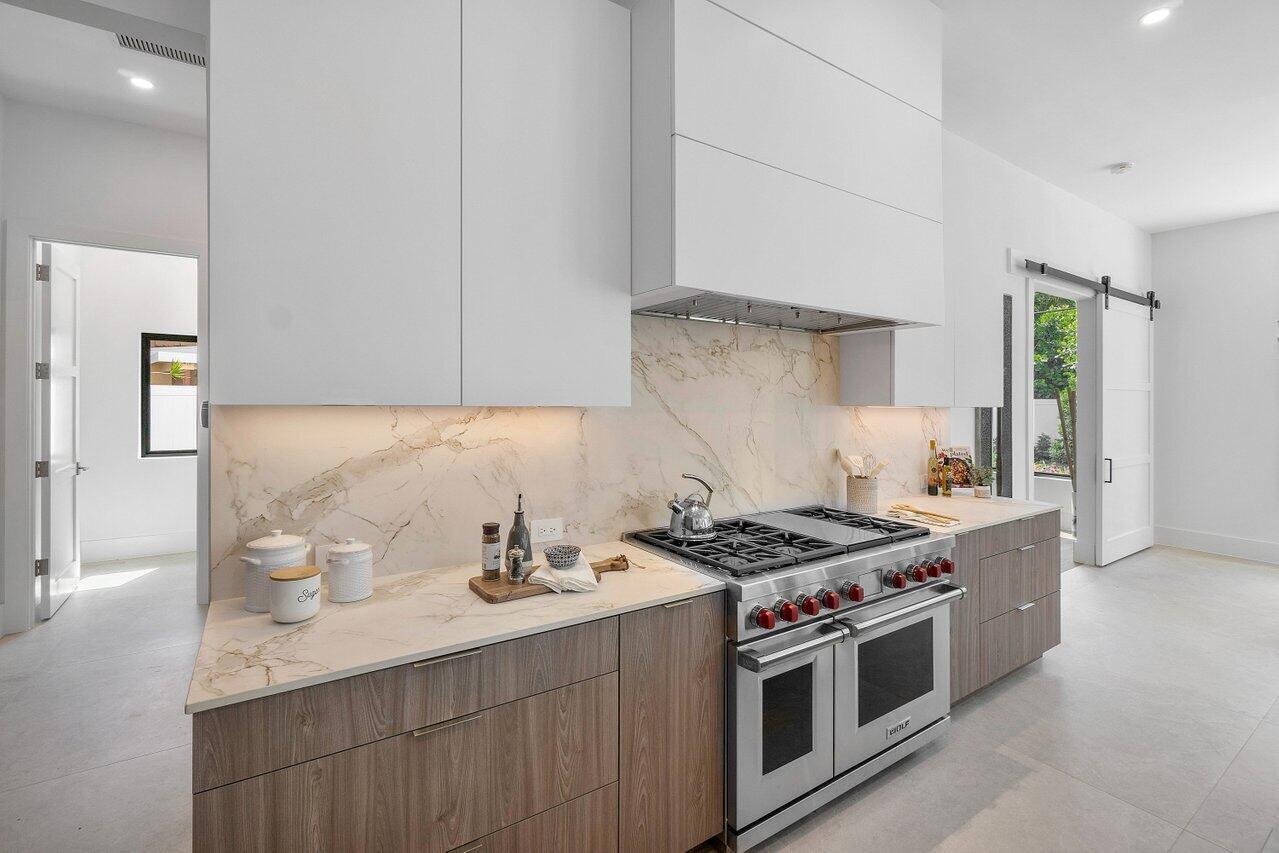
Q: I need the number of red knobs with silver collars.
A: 9